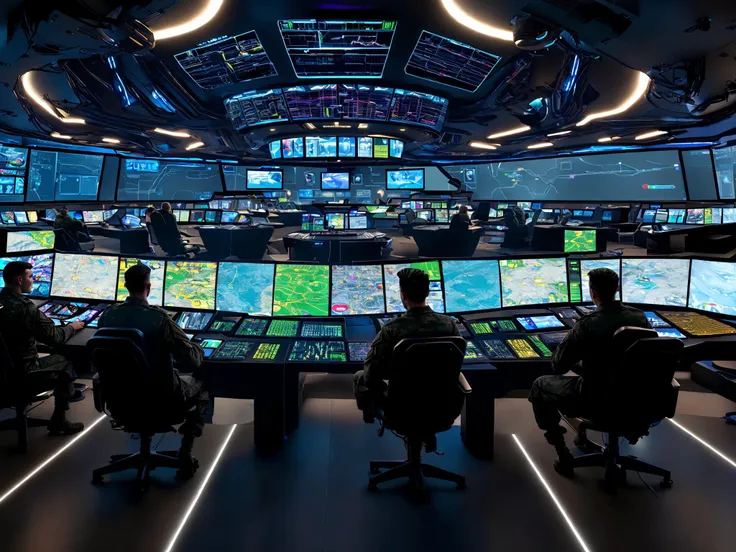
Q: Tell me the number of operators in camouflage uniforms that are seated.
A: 4